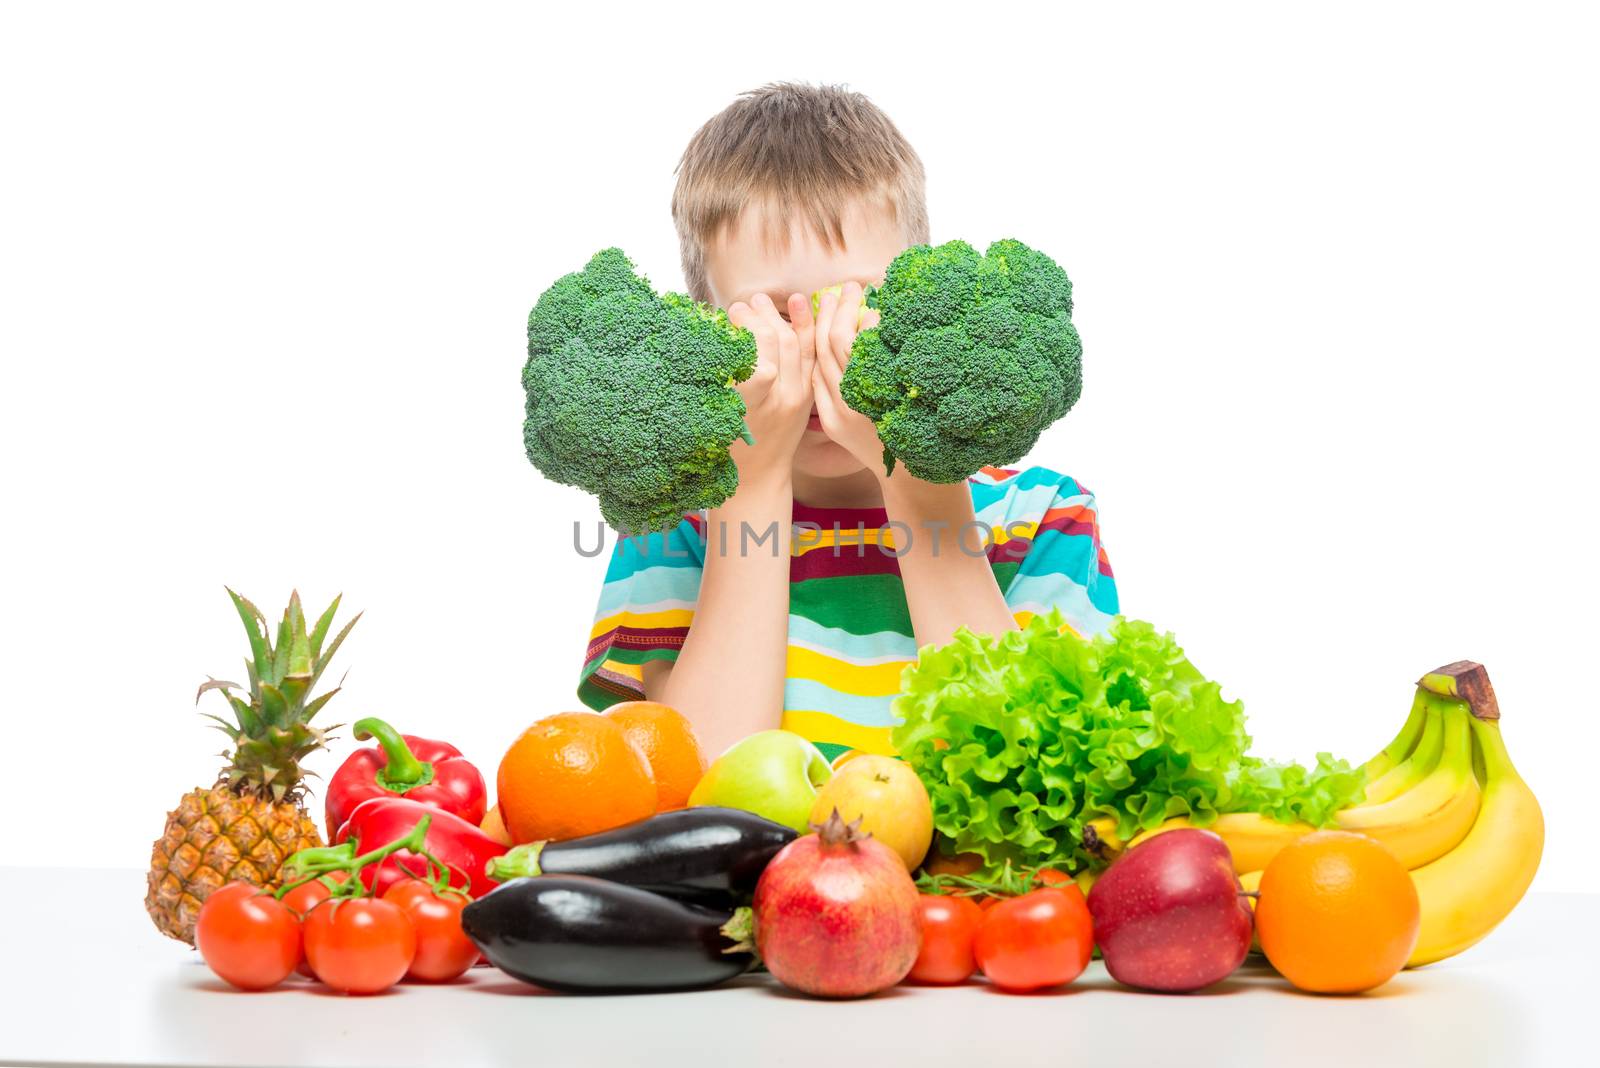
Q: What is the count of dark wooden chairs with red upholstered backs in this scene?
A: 0